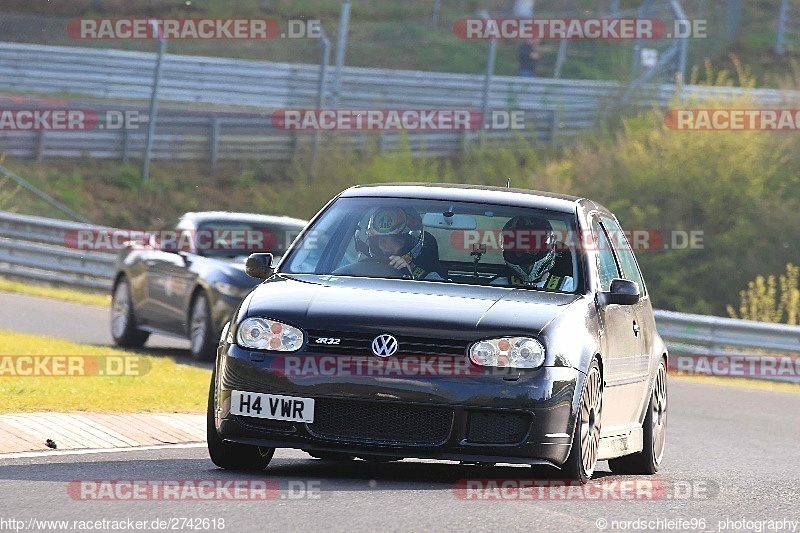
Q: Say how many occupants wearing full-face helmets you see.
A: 2